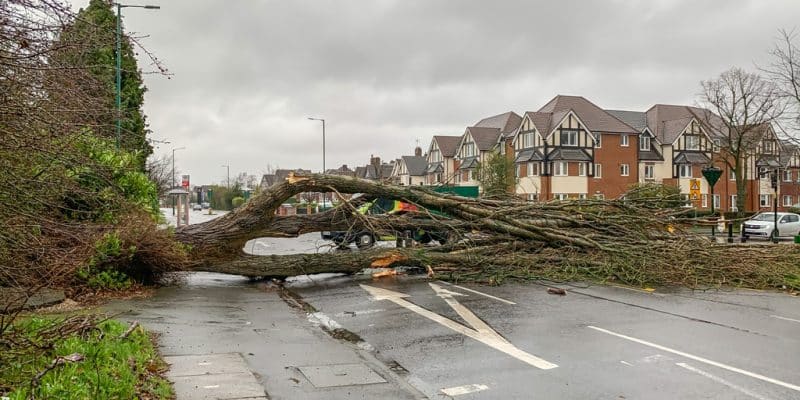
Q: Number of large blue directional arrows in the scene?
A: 0